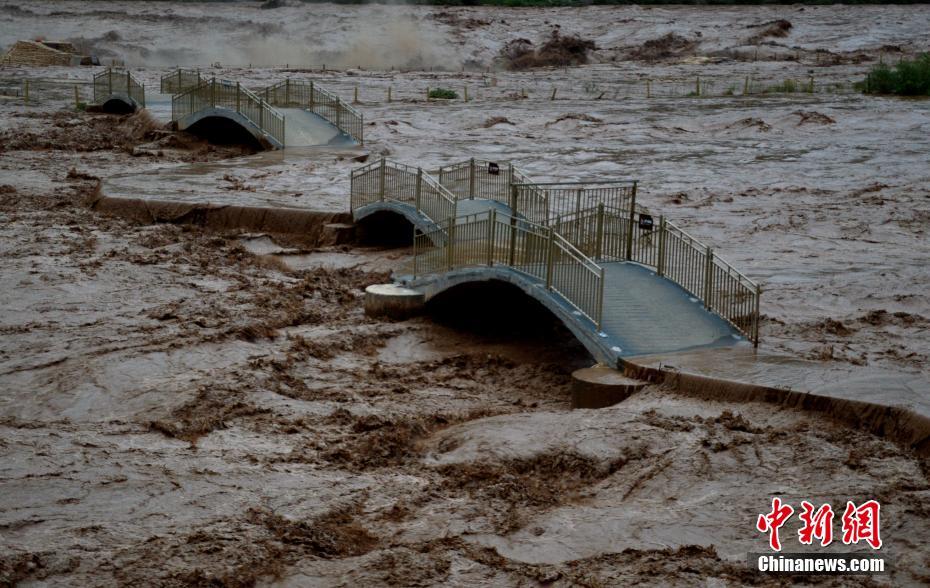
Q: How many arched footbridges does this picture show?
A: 4